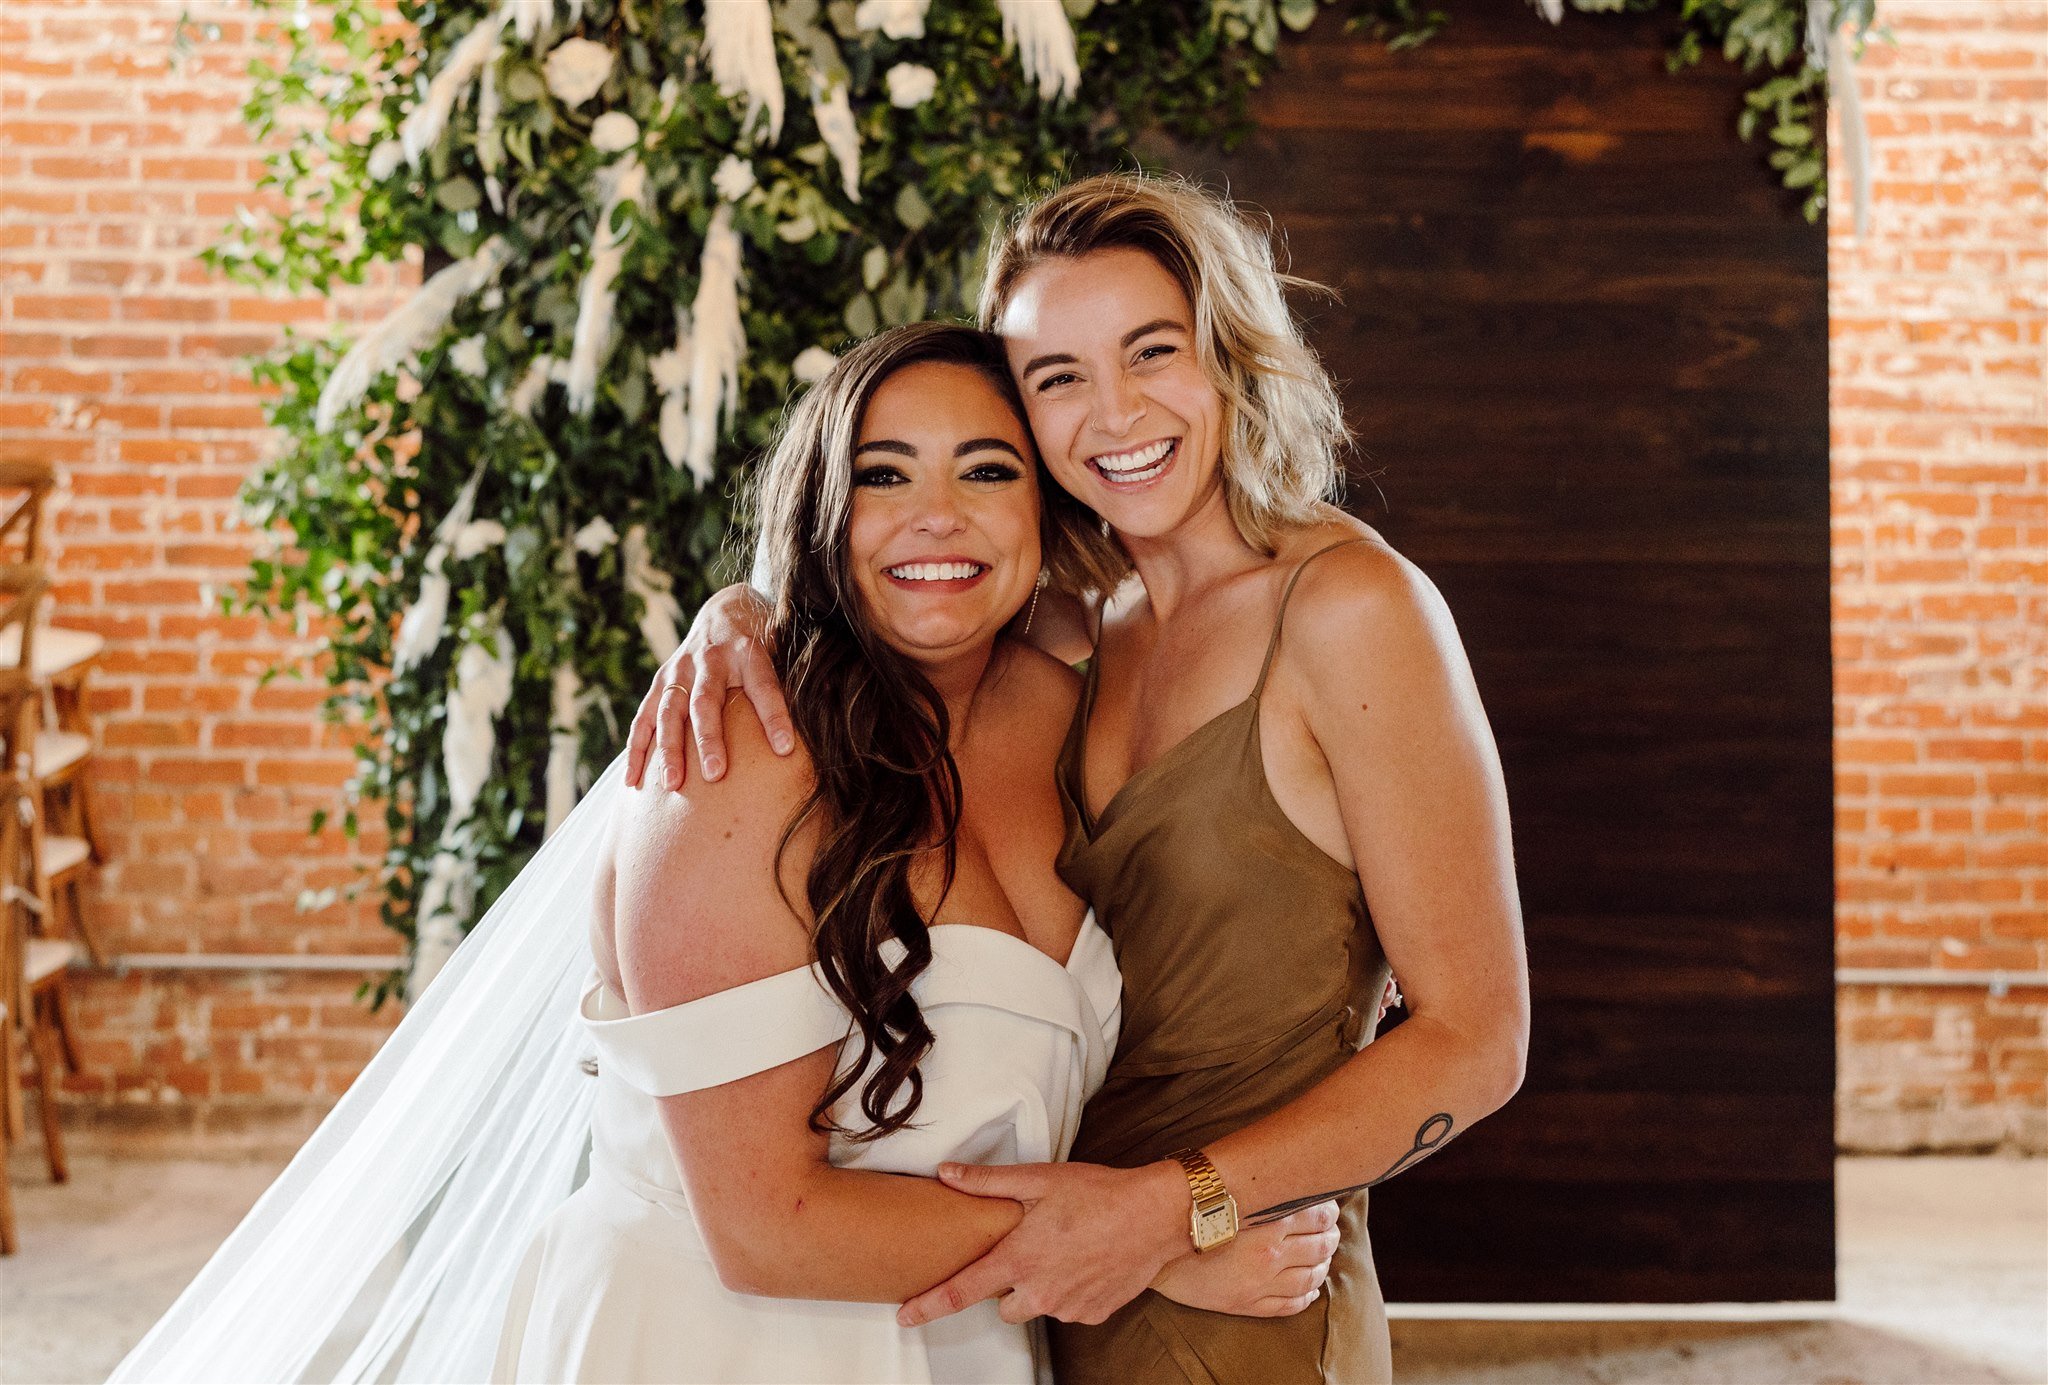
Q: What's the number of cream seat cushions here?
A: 4